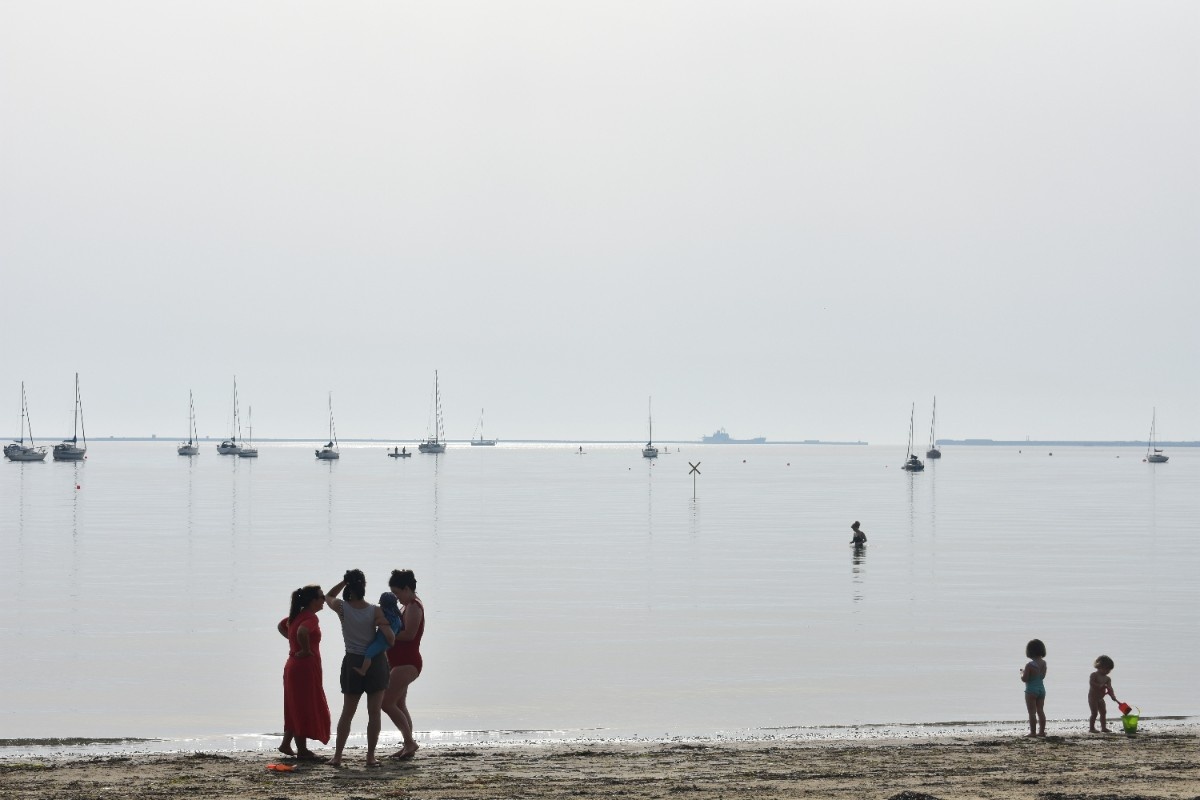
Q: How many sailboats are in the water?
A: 12